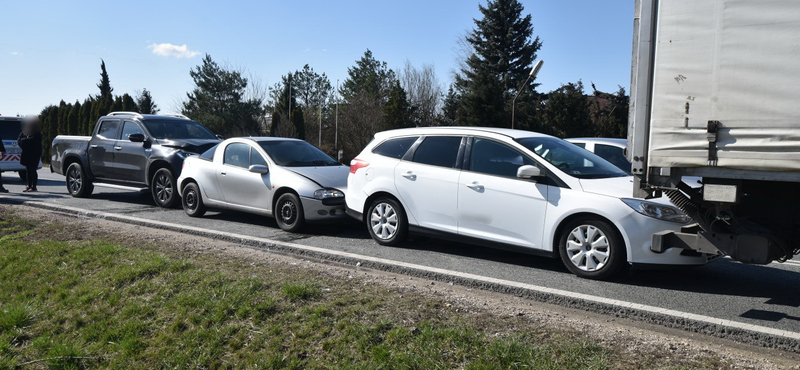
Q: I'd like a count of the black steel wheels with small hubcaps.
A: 2